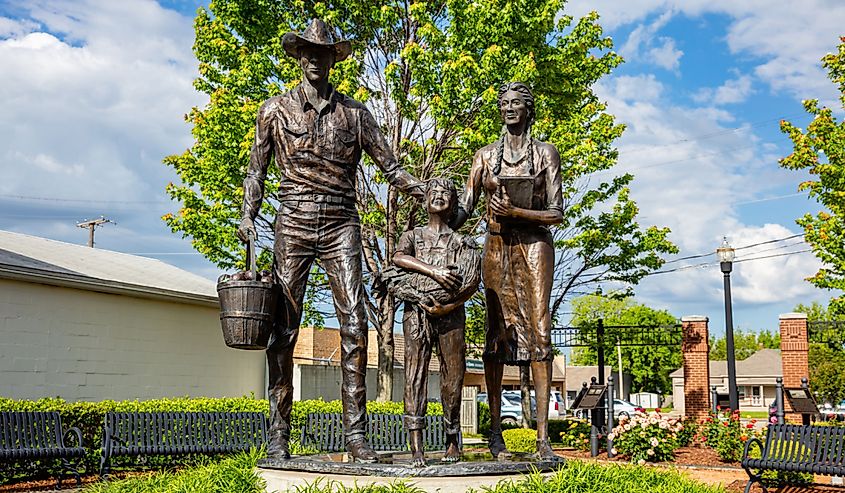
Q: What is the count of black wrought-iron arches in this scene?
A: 2